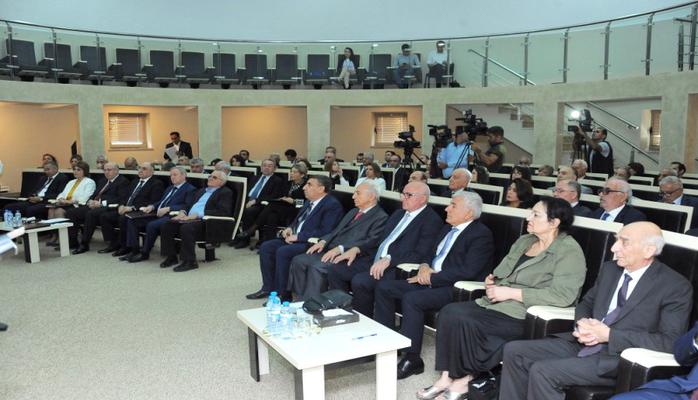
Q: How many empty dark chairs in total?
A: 11